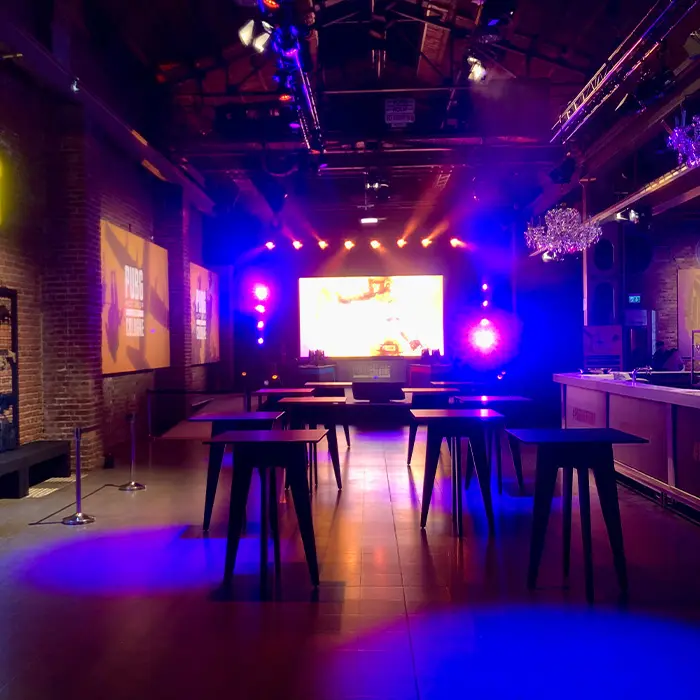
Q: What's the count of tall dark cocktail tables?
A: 10